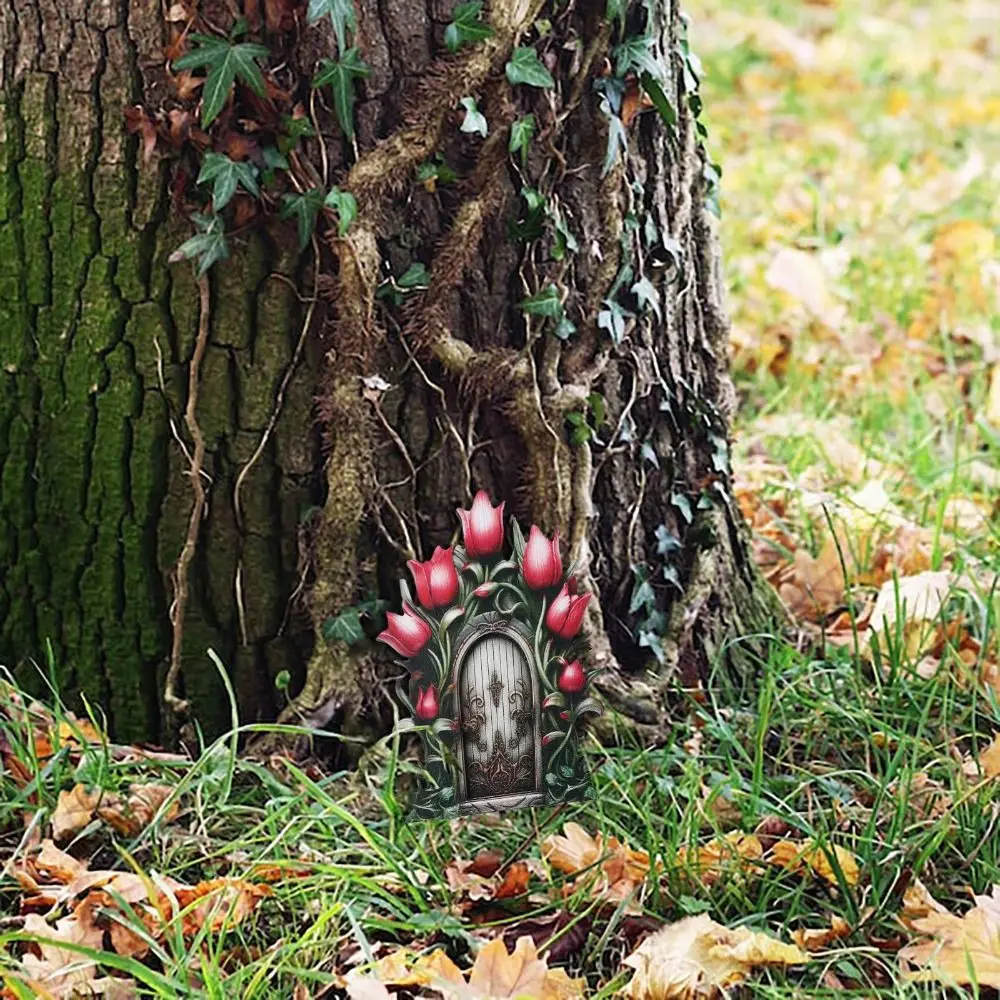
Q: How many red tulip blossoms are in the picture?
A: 7